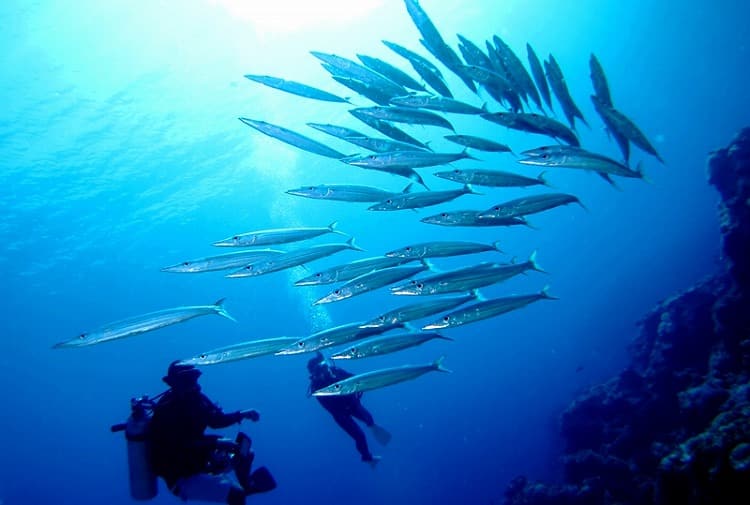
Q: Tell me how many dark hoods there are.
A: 2